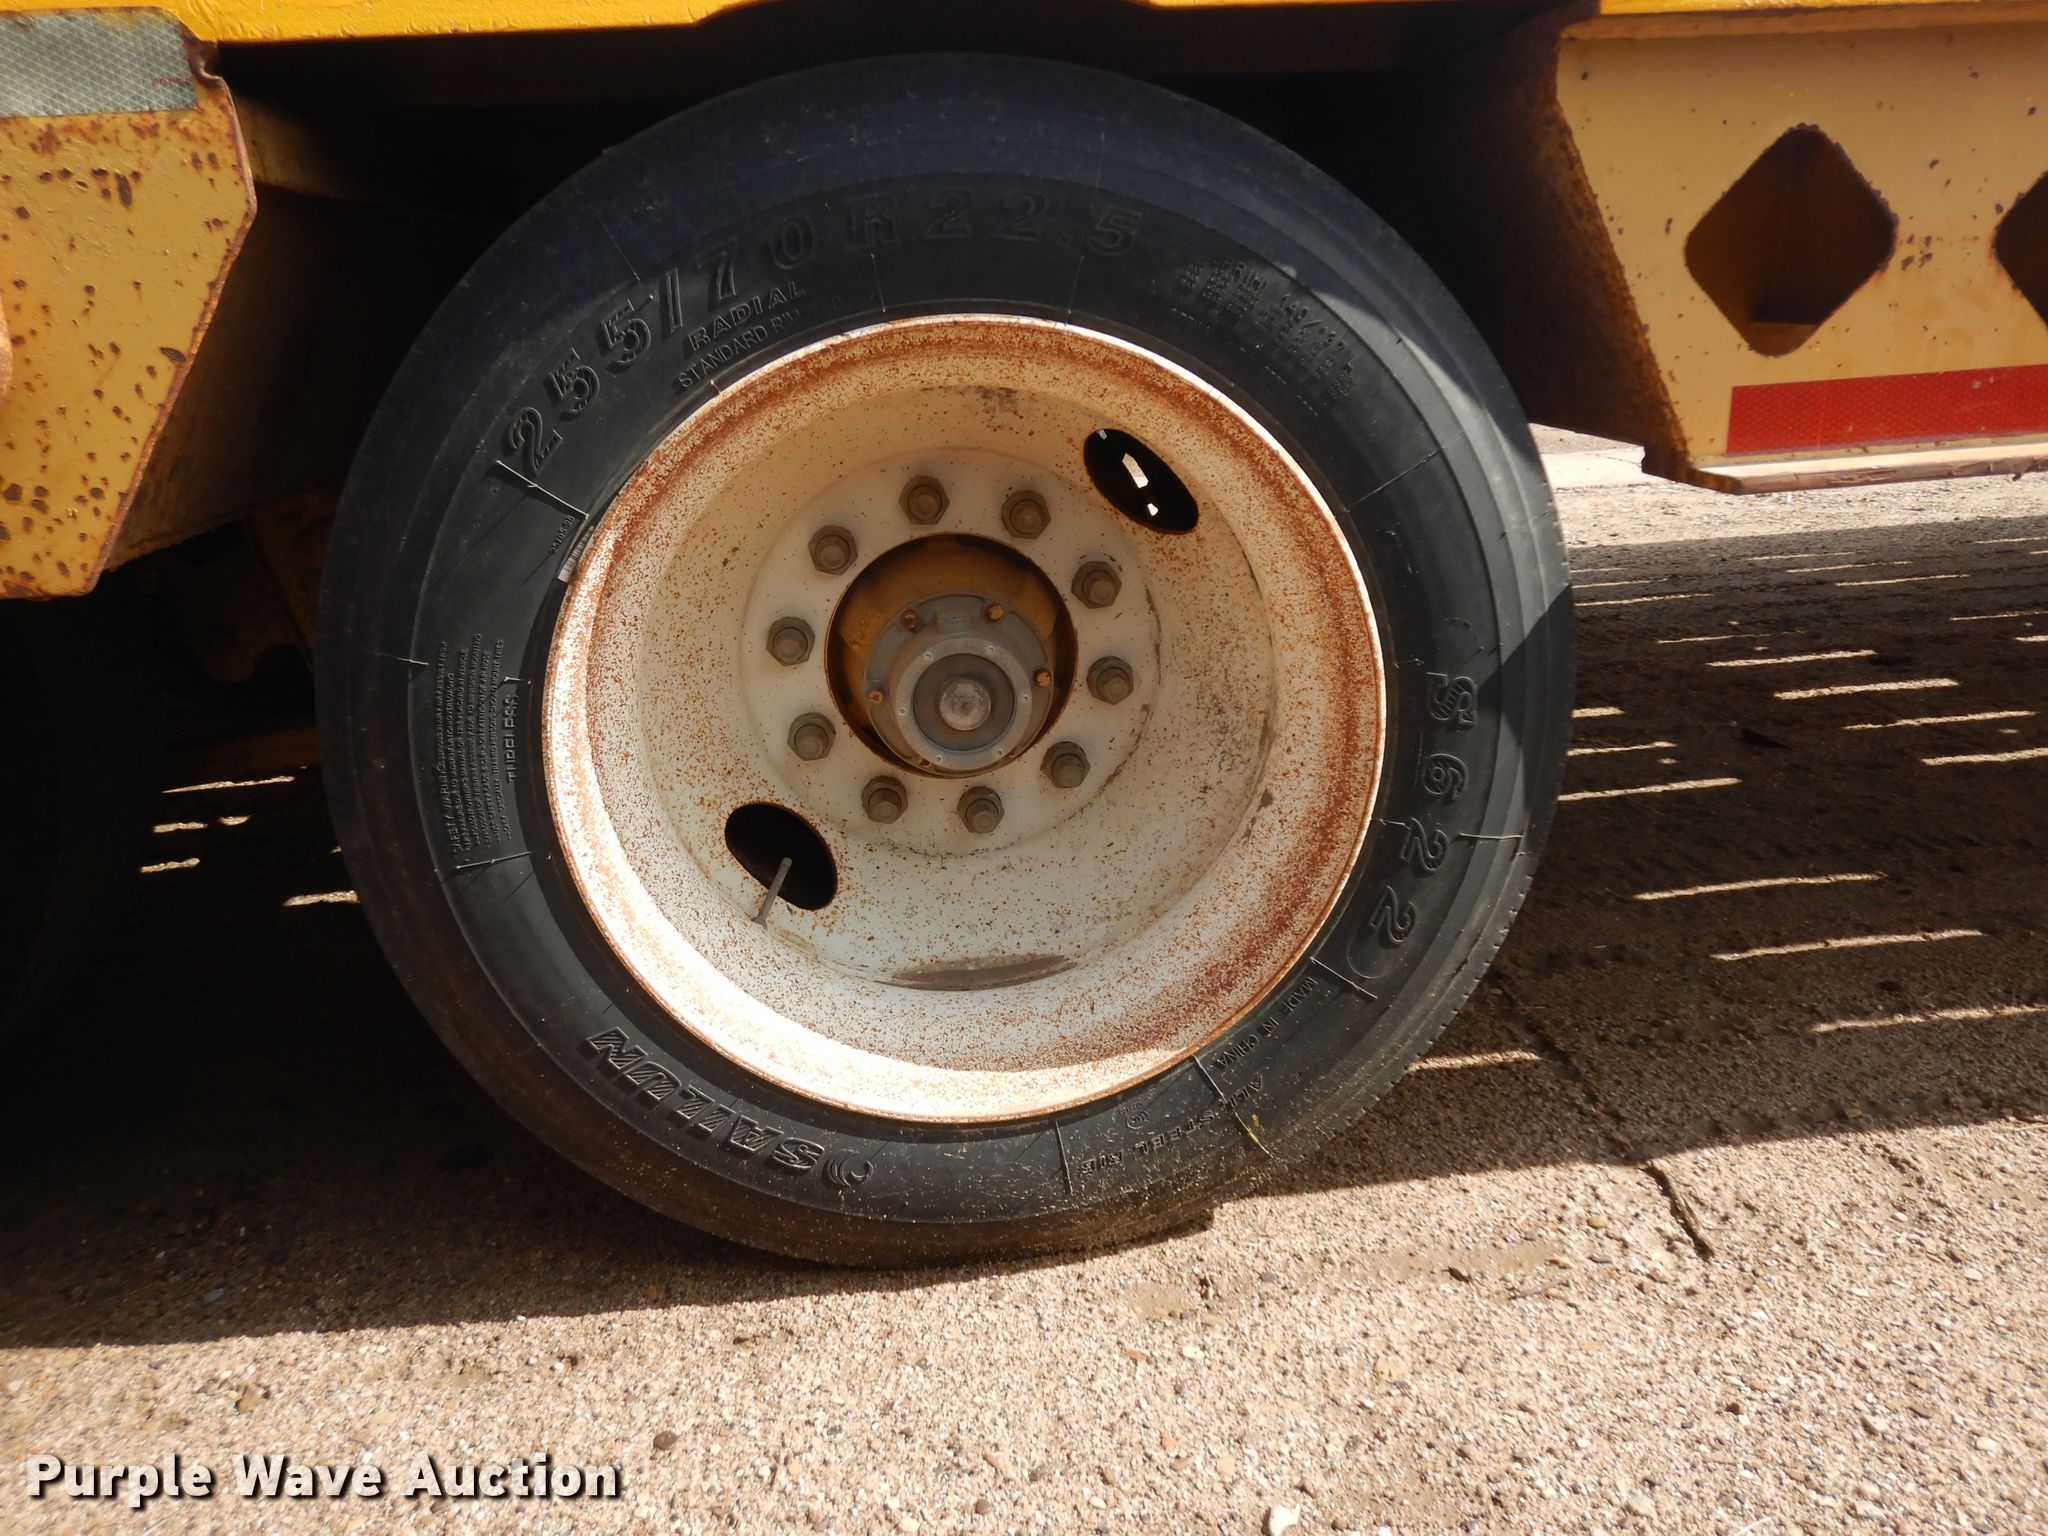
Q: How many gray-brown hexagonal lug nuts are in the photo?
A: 10